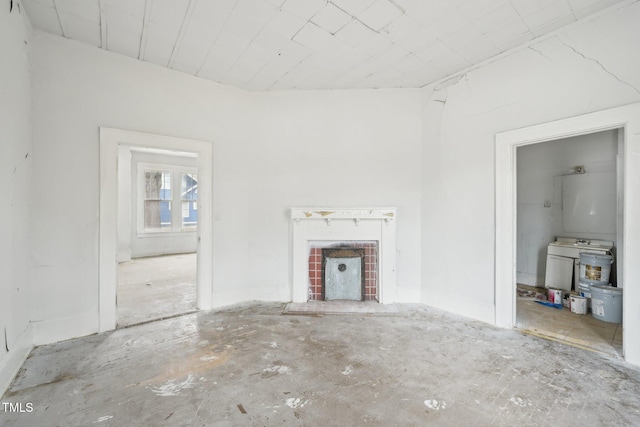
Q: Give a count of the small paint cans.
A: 2